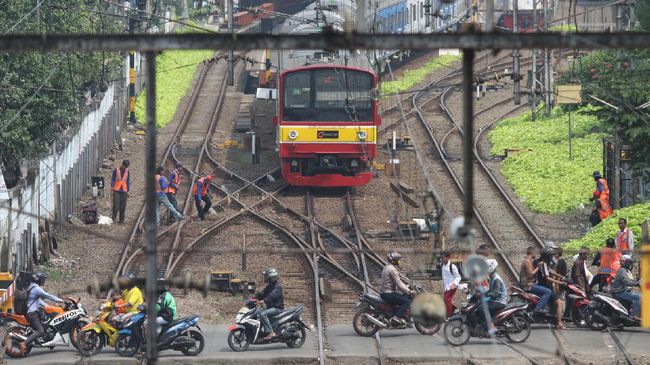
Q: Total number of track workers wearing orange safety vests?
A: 8